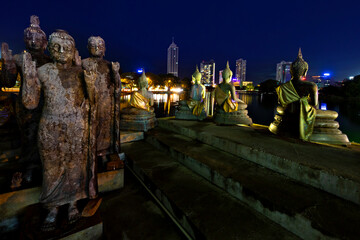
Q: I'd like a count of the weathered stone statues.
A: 3